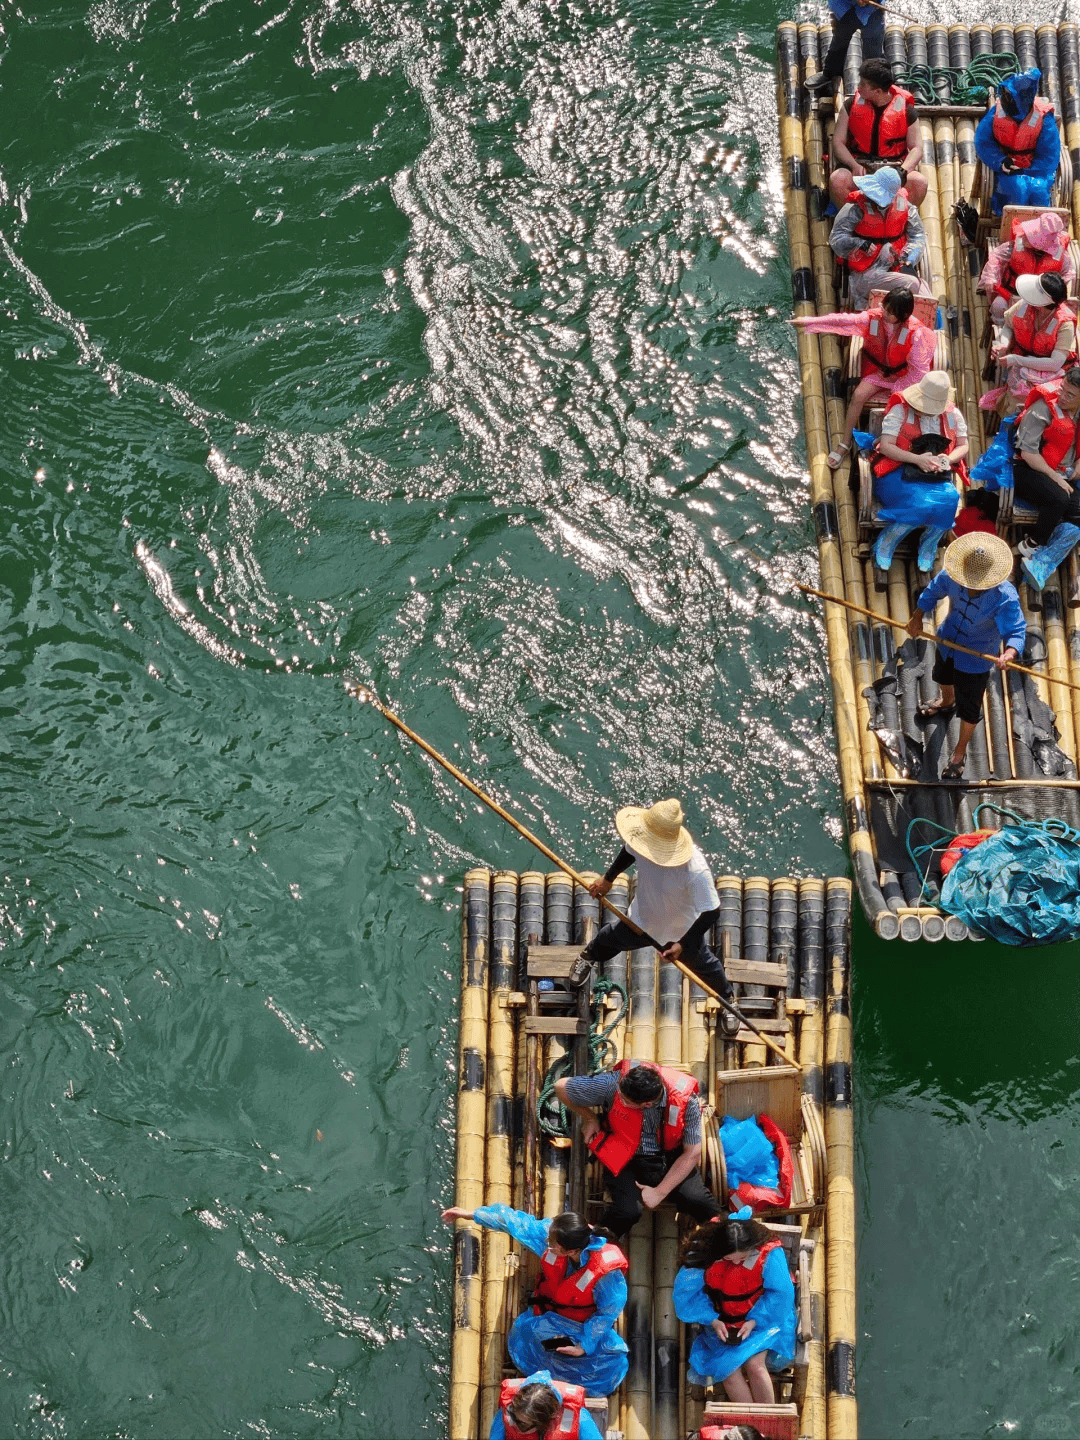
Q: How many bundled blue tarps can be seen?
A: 1